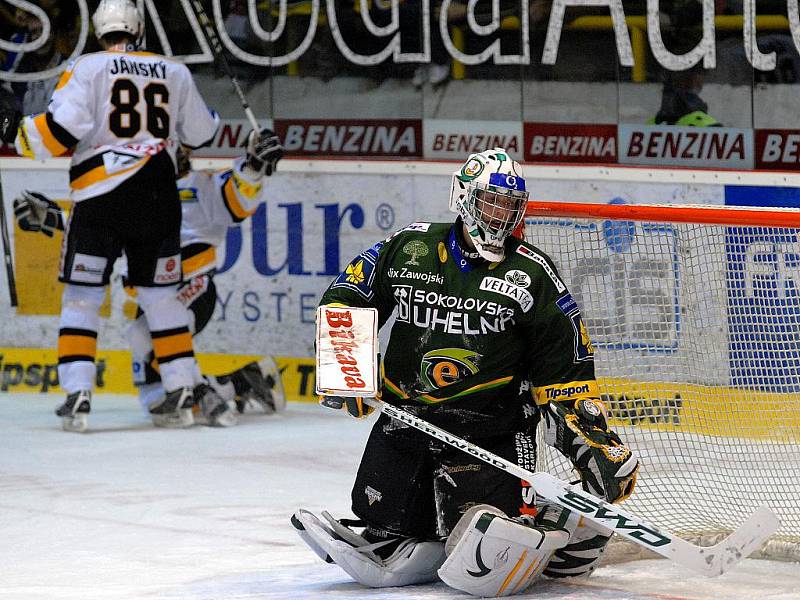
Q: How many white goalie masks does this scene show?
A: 1